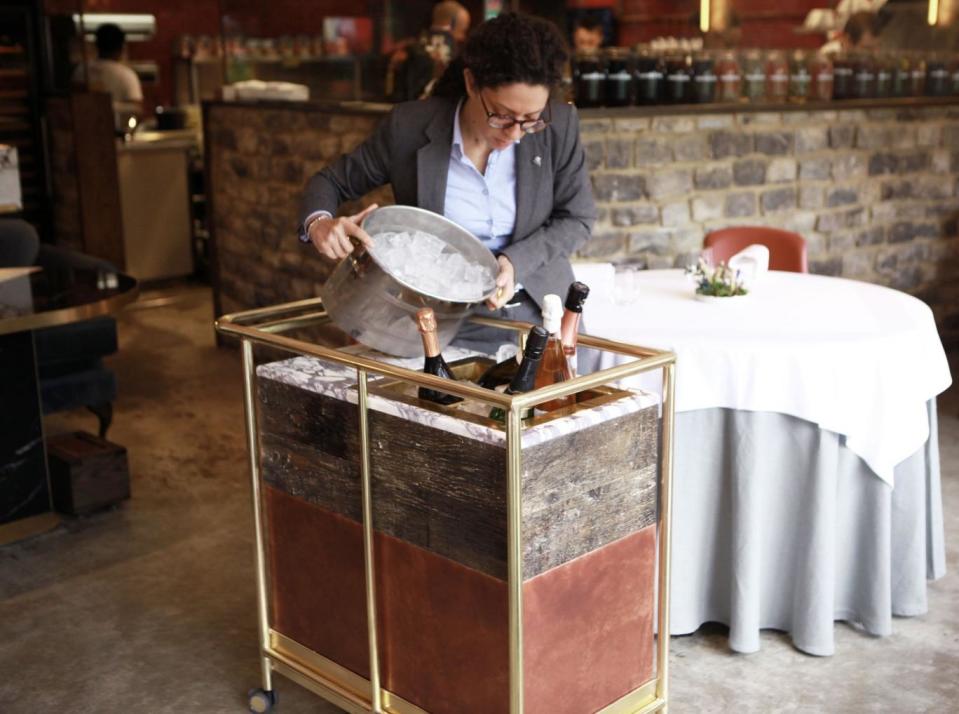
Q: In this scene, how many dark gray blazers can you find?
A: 1